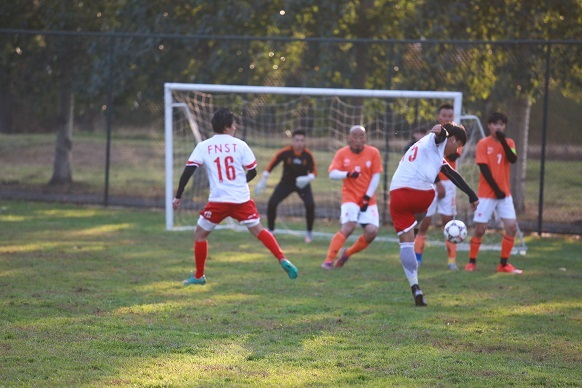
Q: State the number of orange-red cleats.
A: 2